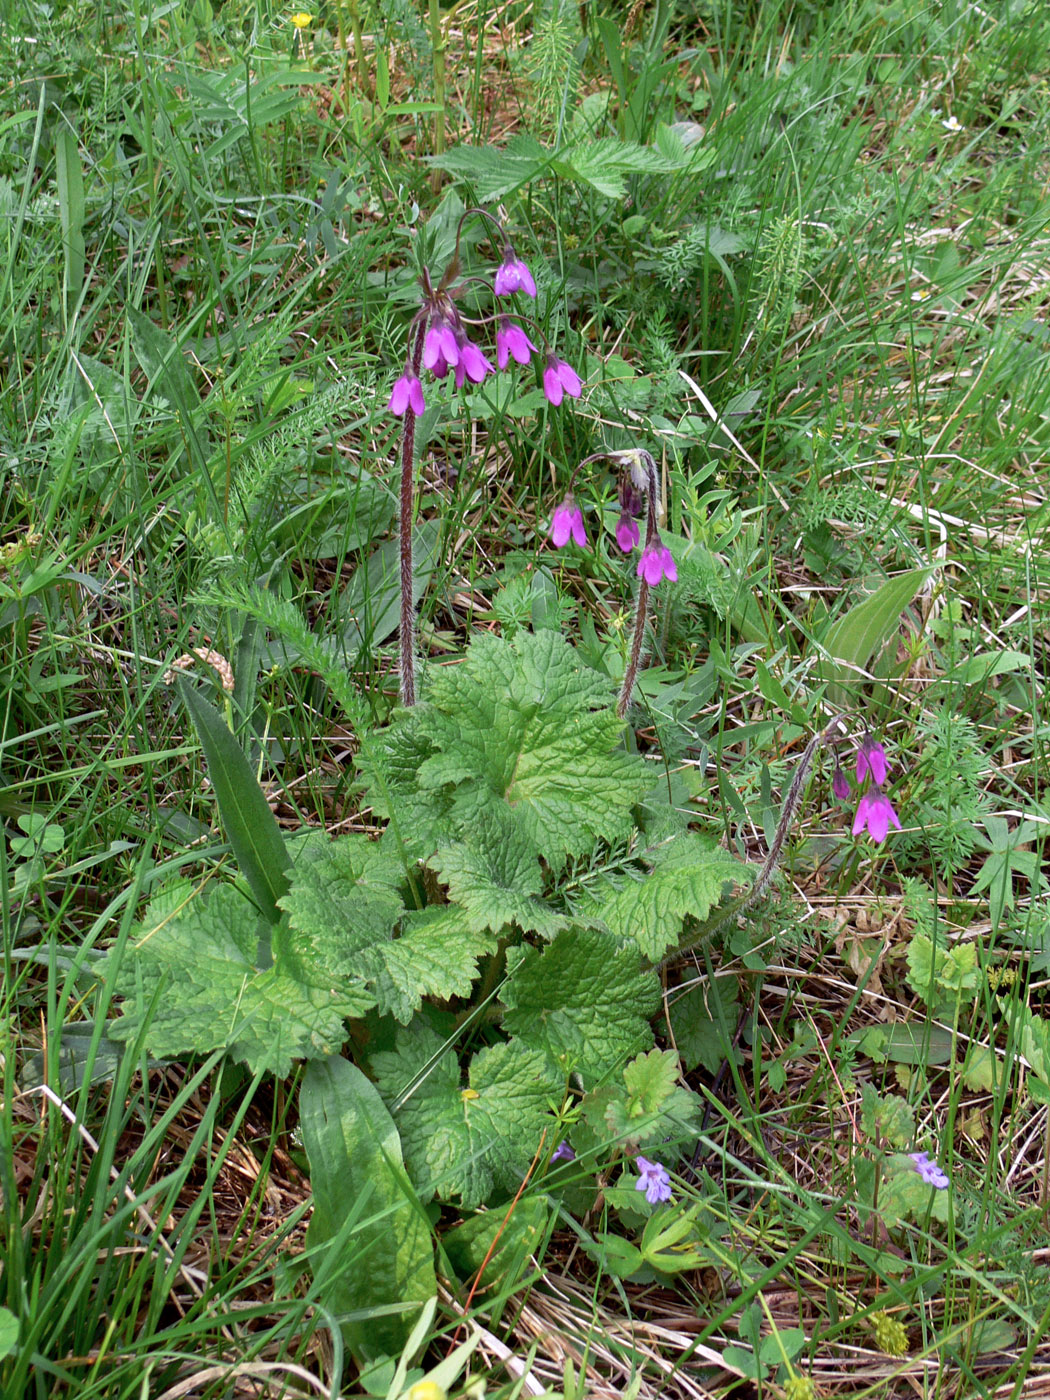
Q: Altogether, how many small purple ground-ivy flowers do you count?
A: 3